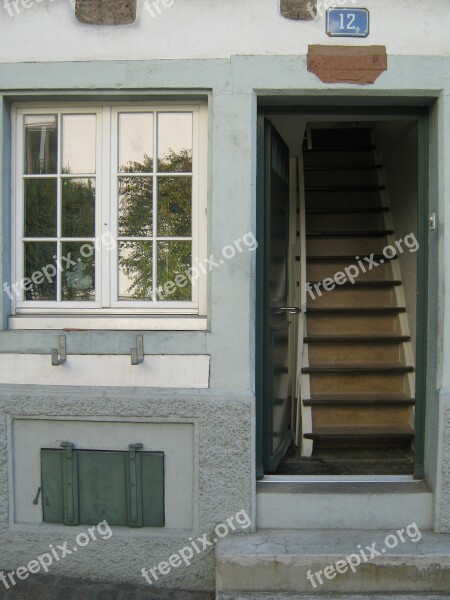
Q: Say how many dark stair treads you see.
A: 12